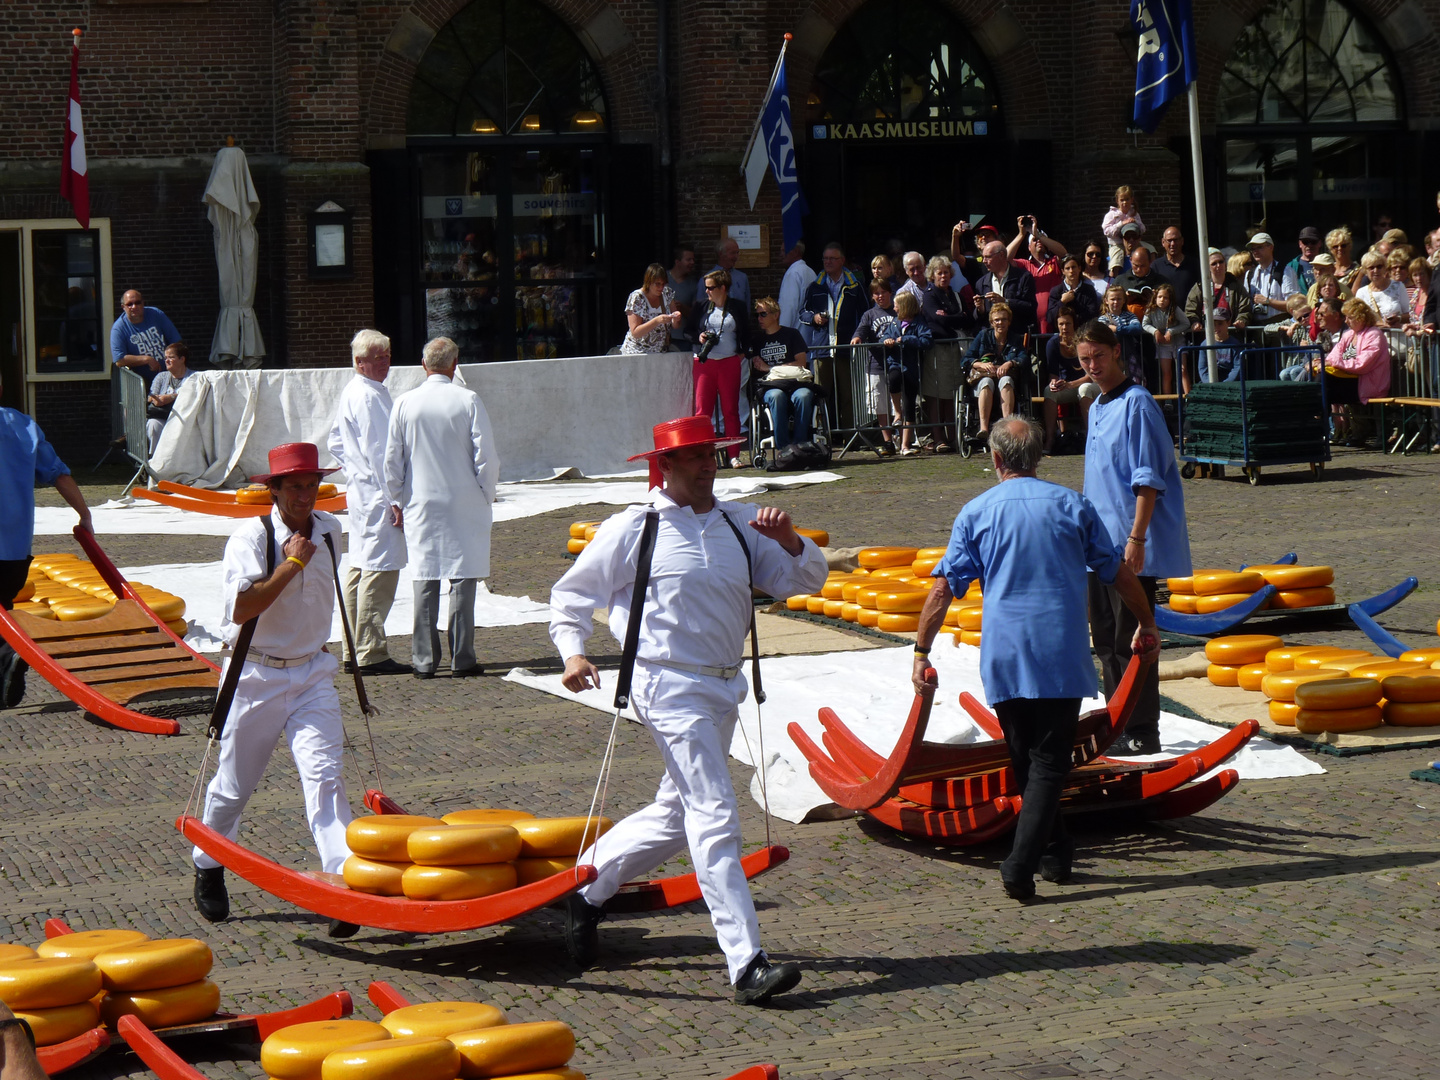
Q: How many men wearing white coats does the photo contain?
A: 2